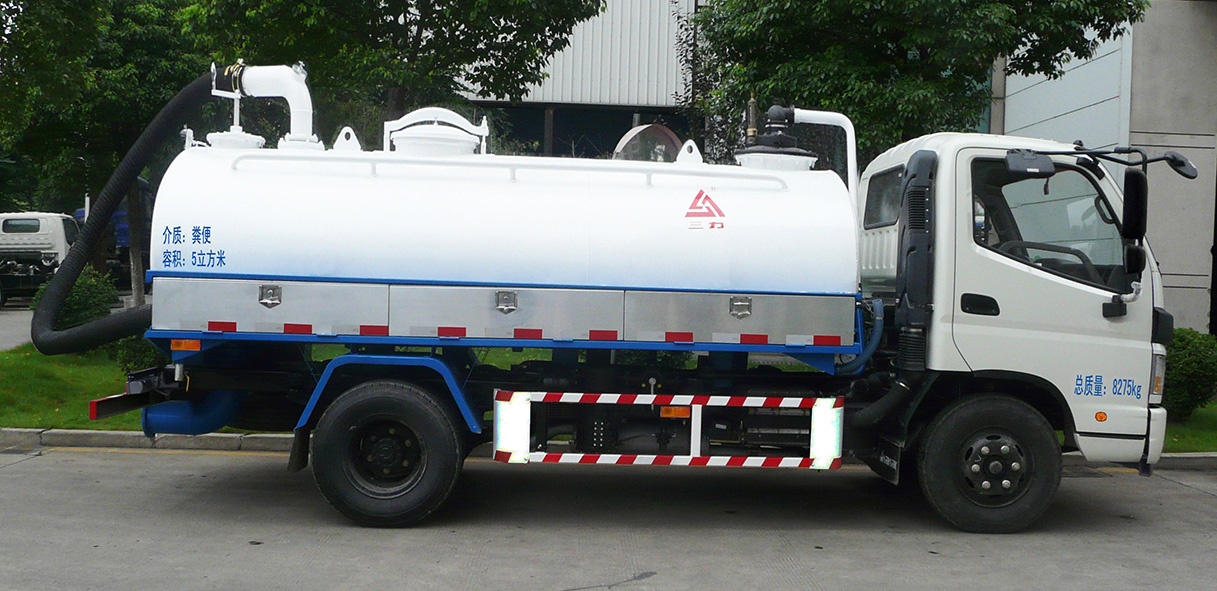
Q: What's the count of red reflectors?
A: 9